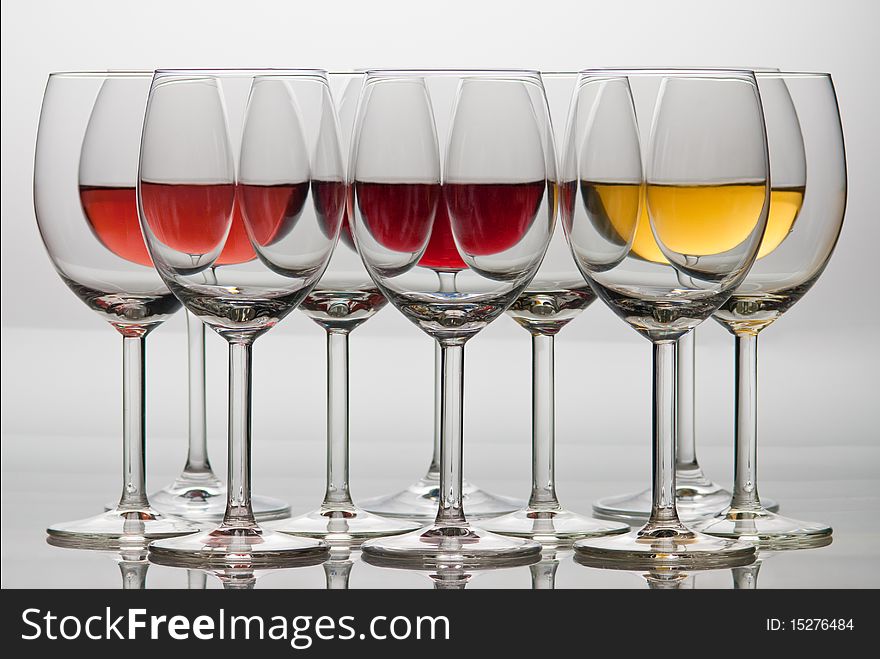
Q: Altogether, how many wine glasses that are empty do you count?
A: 7